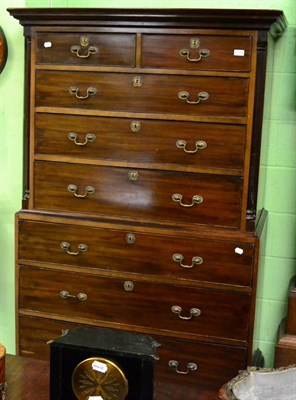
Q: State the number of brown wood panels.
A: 8